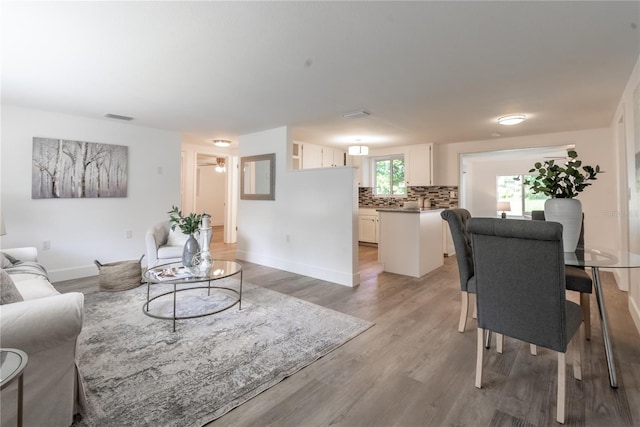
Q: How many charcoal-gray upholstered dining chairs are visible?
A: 3